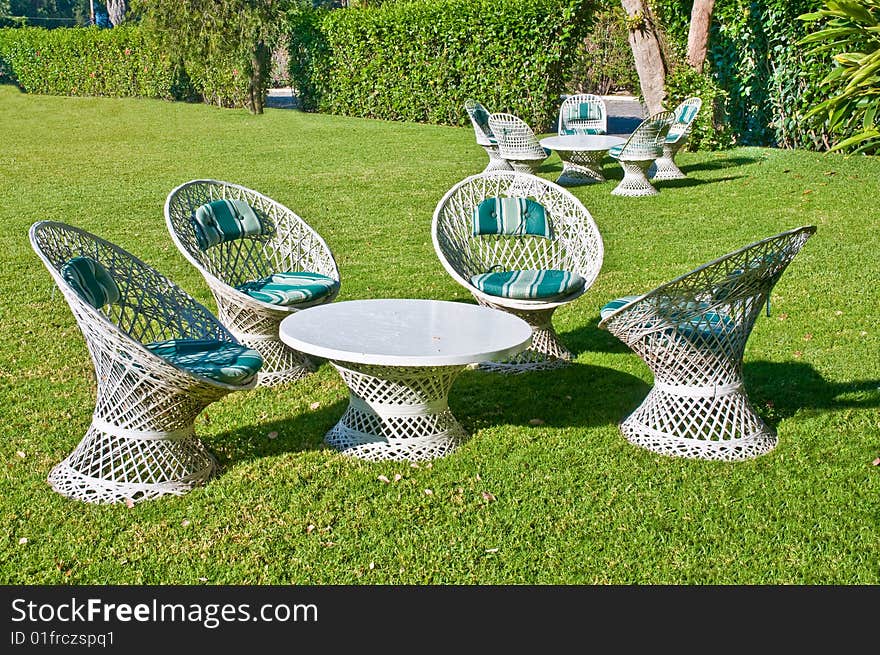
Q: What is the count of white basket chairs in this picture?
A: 9